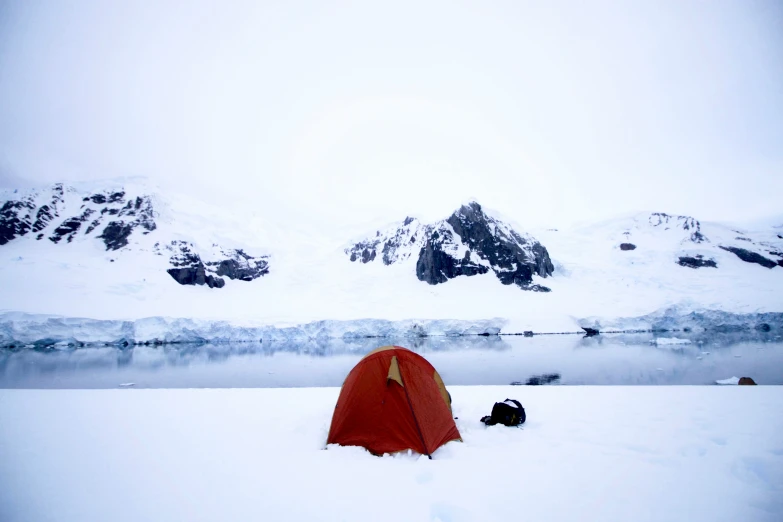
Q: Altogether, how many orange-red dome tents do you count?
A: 1